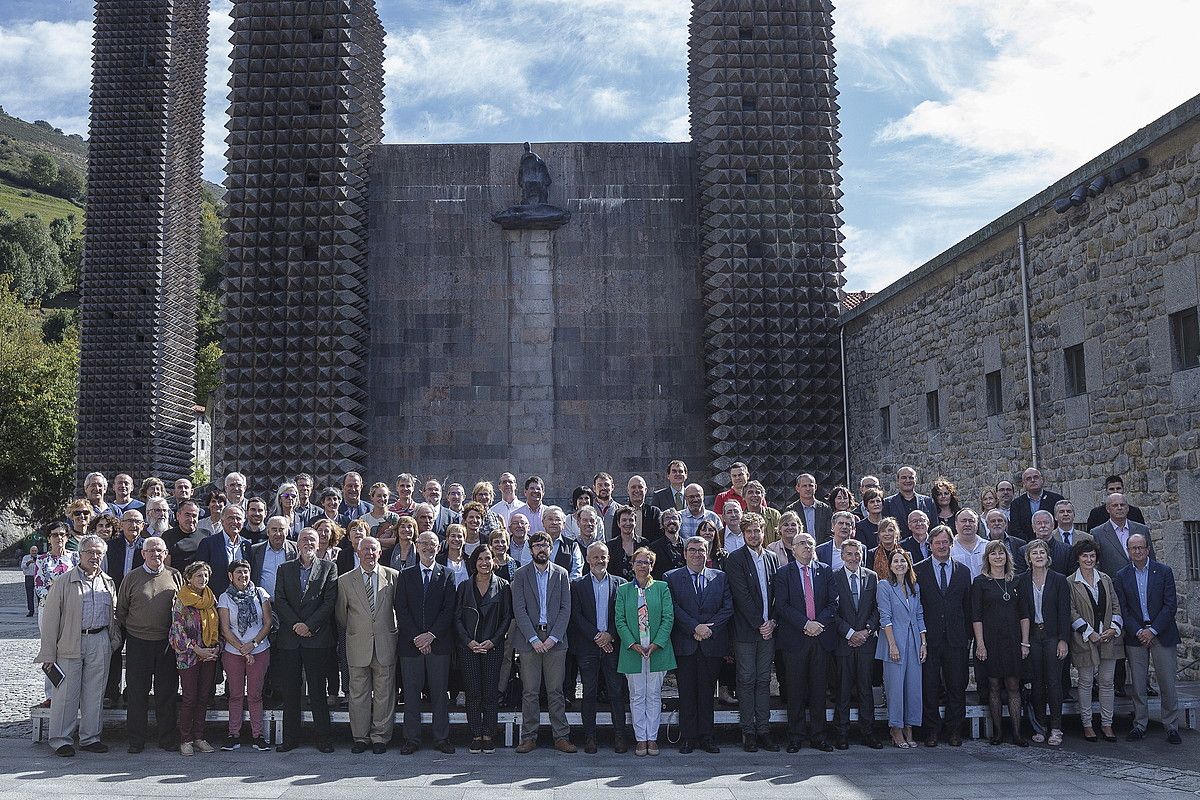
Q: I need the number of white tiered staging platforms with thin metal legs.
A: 1